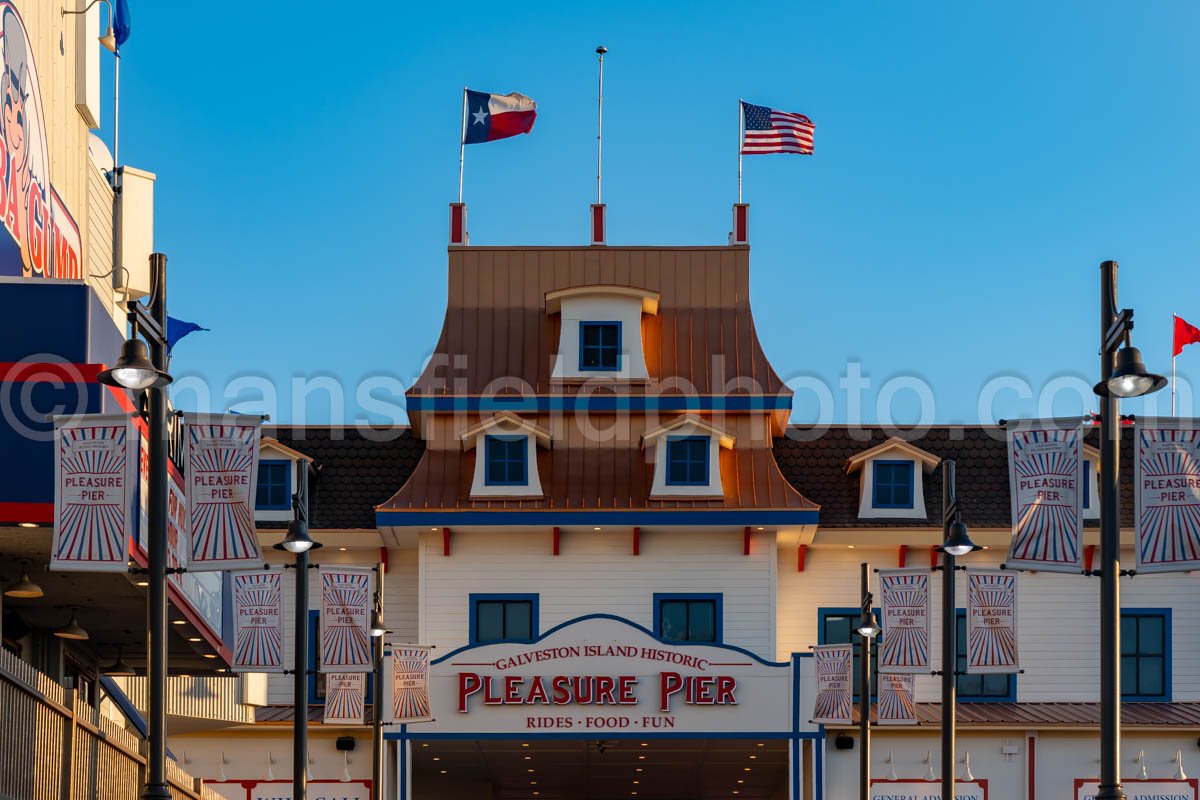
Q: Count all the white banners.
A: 12